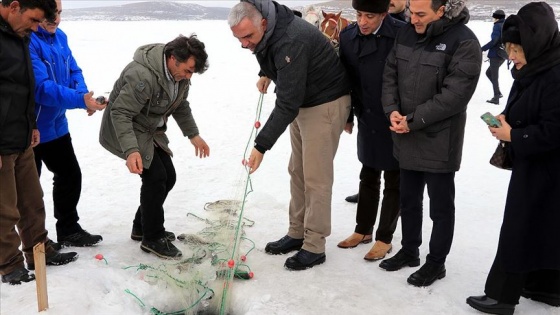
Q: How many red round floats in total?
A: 6